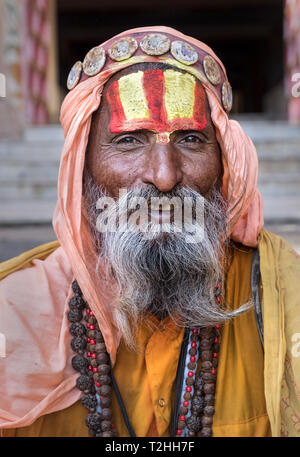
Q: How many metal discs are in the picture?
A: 7